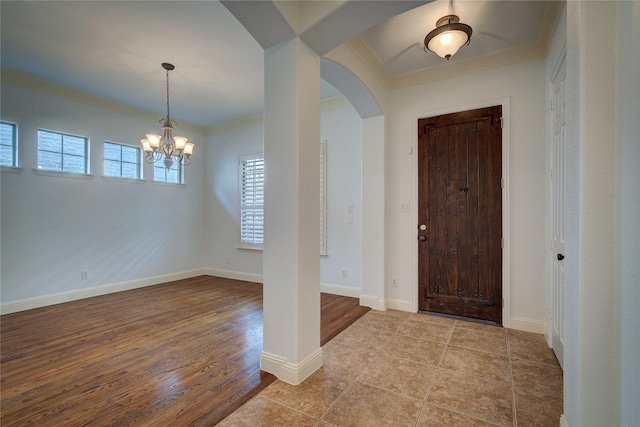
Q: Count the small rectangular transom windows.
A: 4